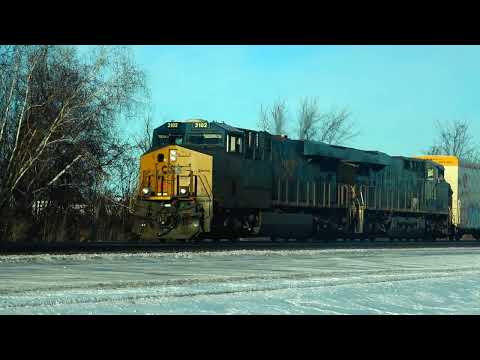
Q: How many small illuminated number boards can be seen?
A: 2